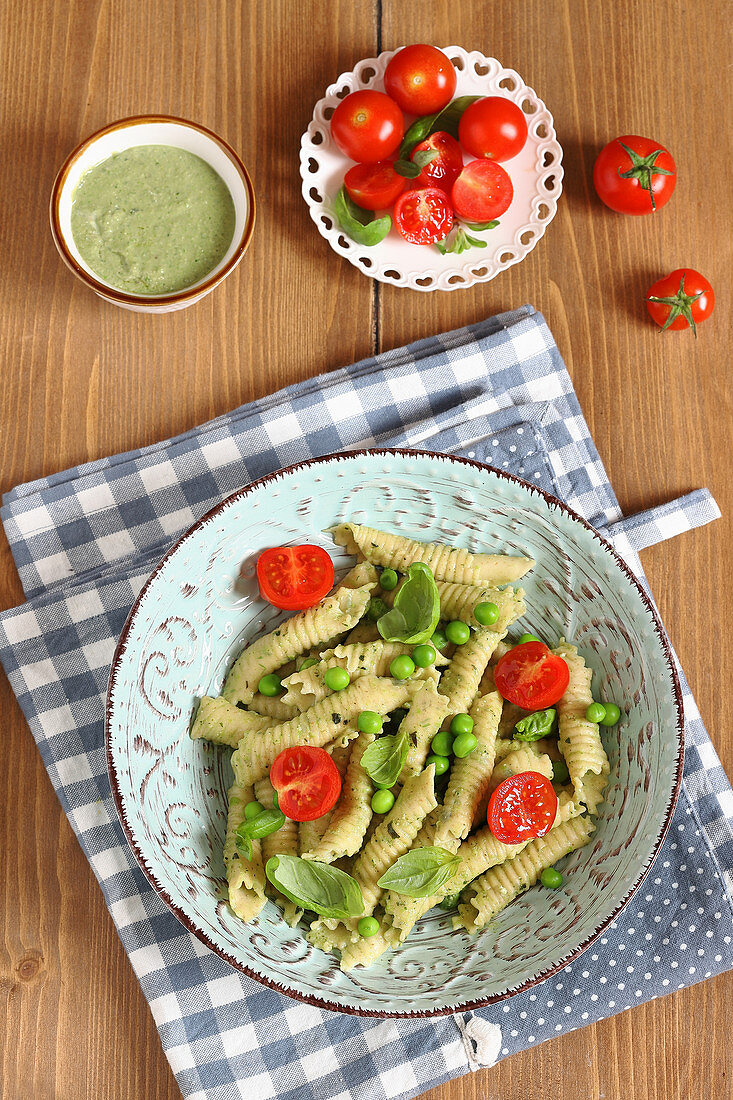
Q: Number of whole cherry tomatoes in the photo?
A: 5